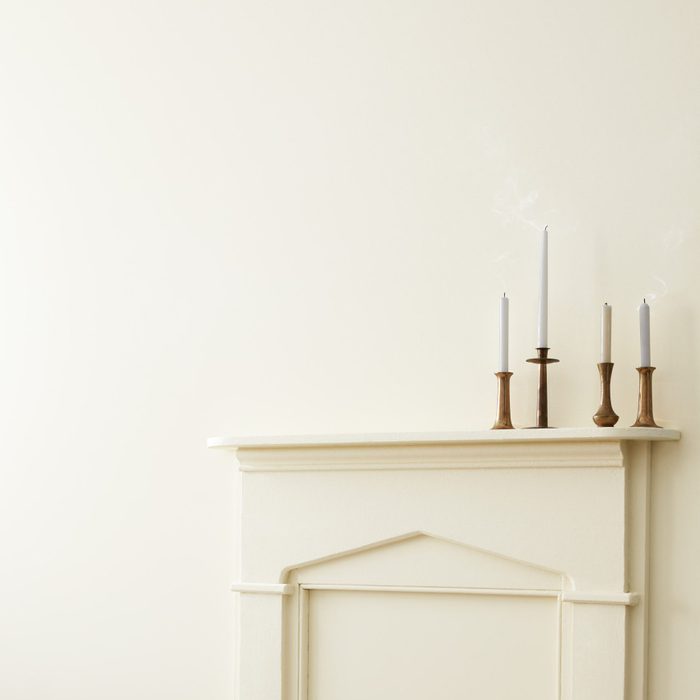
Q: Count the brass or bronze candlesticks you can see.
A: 4